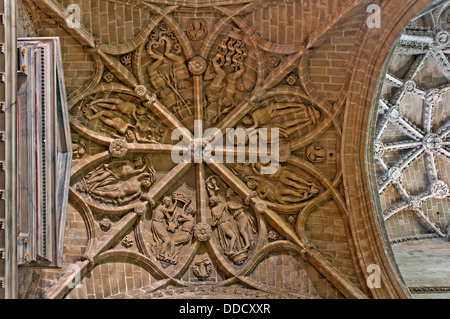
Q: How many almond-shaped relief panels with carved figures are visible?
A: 8